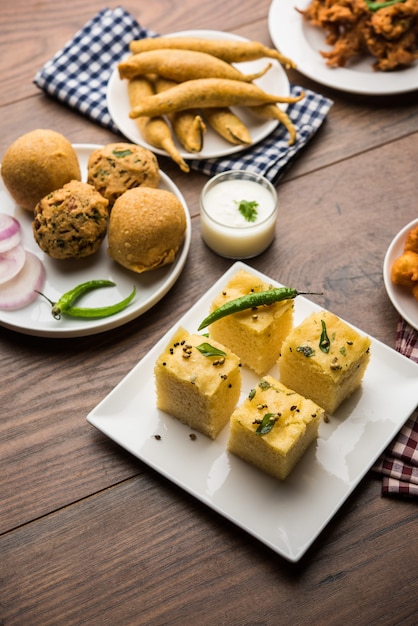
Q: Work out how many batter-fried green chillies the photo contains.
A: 7